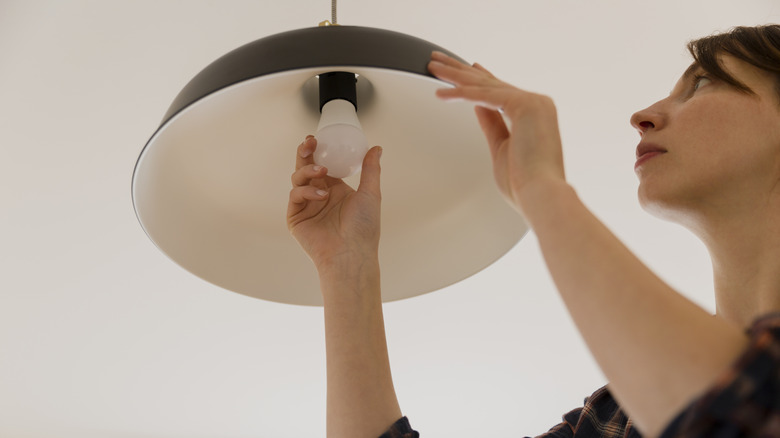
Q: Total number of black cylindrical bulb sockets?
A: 1